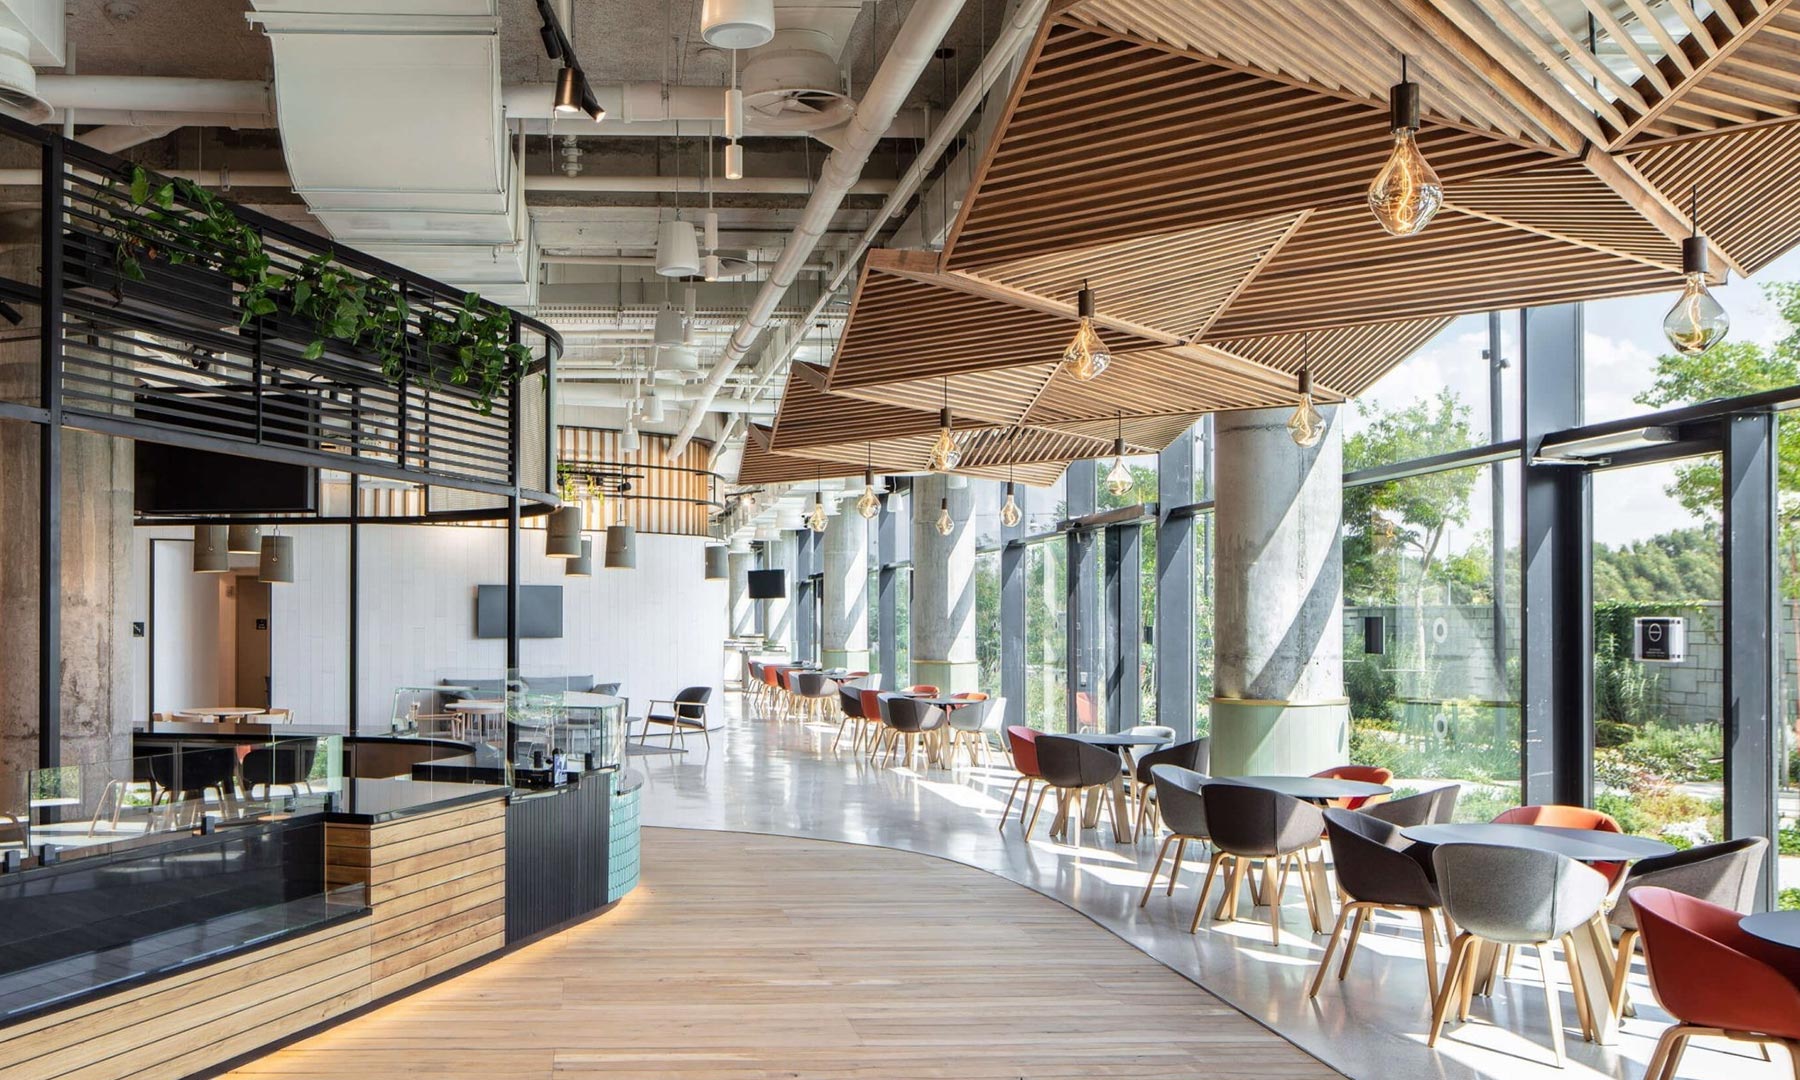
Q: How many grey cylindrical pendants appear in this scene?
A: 7